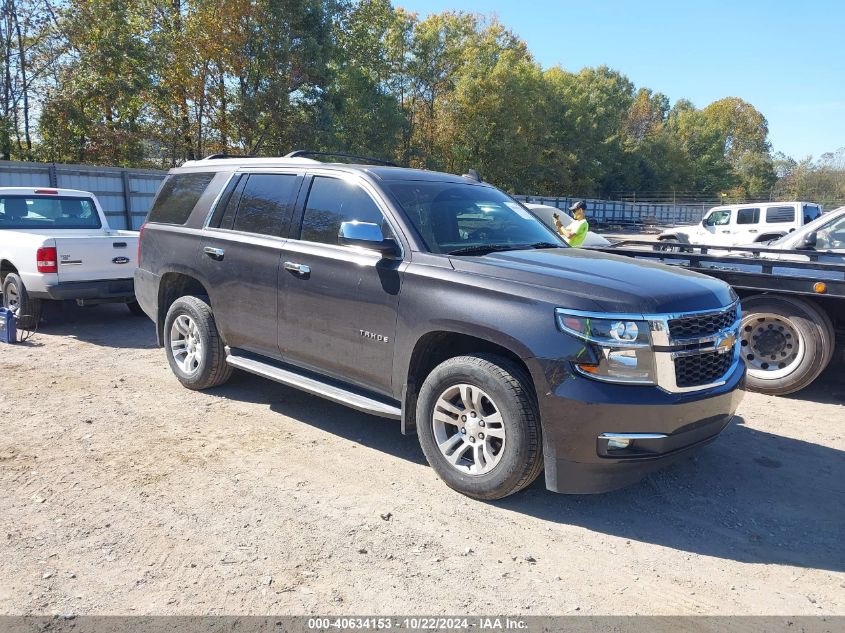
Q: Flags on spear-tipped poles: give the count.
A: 0